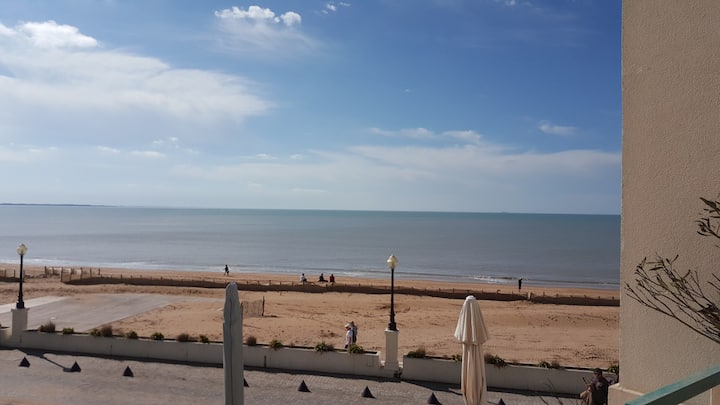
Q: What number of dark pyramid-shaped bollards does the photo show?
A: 8